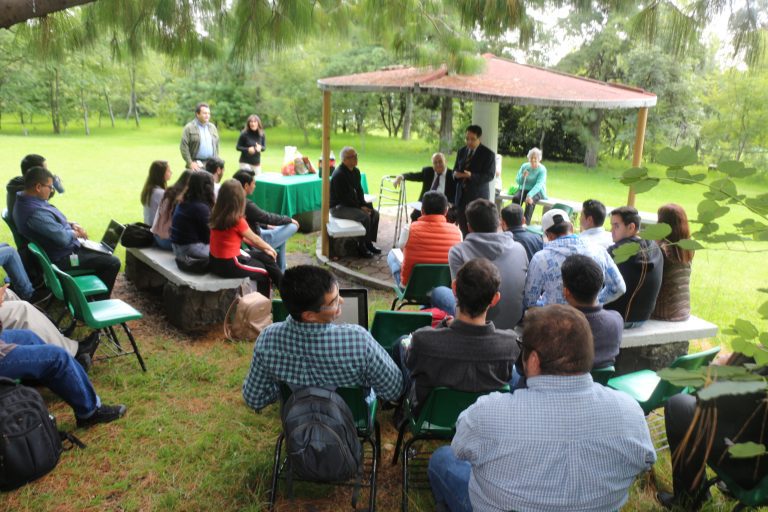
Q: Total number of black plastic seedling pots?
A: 0